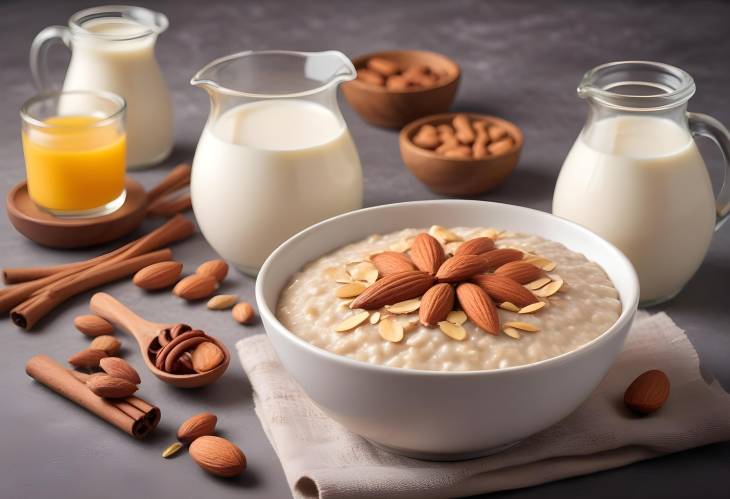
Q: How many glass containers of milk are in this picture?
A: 3